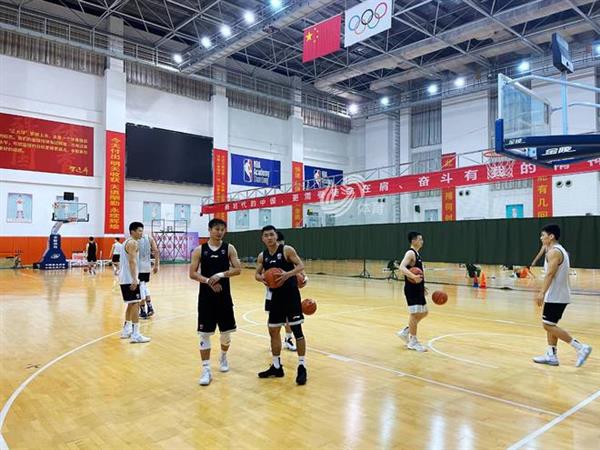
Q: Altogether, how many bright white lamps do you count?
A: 11